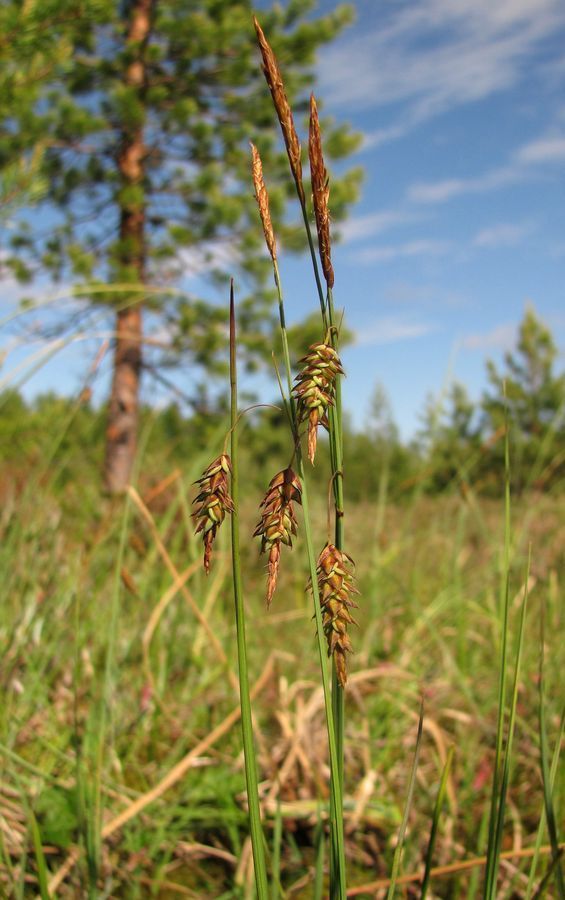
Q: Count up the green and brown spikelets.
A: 4